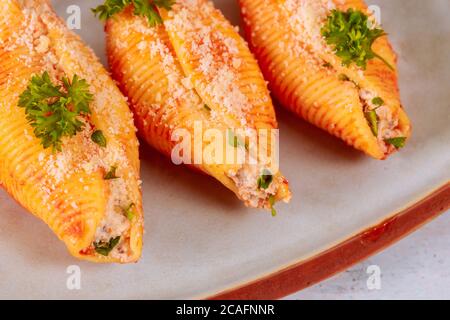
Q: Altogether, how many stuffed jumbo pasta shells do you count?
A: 3